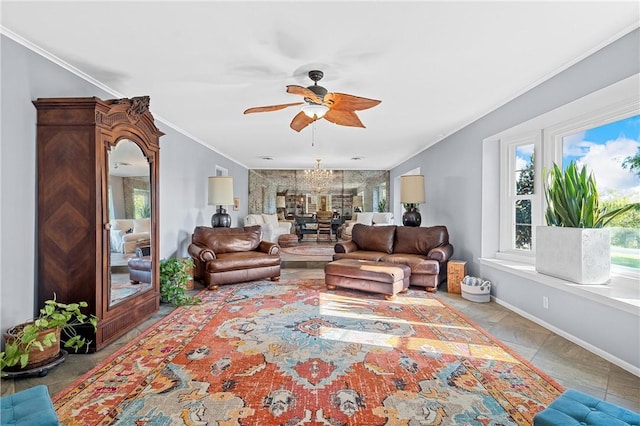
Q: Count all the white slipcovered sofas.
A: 2